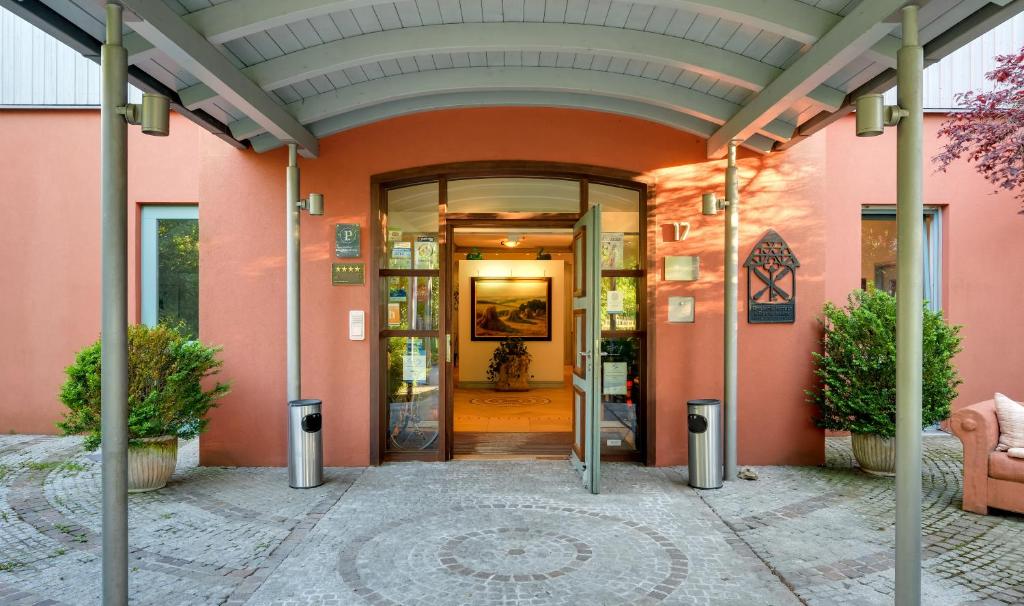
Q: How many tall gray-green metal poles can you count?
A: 4